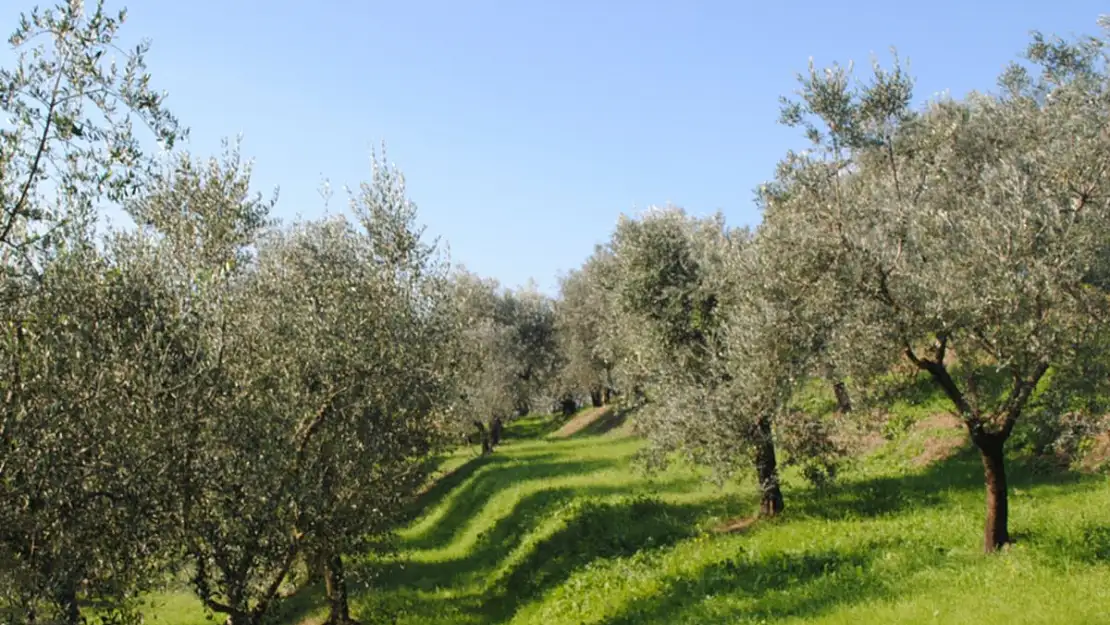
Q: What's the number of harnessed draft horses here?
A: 0